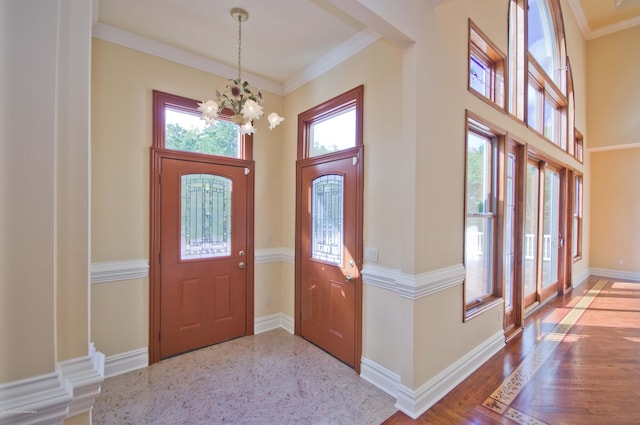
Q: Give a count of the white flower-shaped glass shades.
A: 5